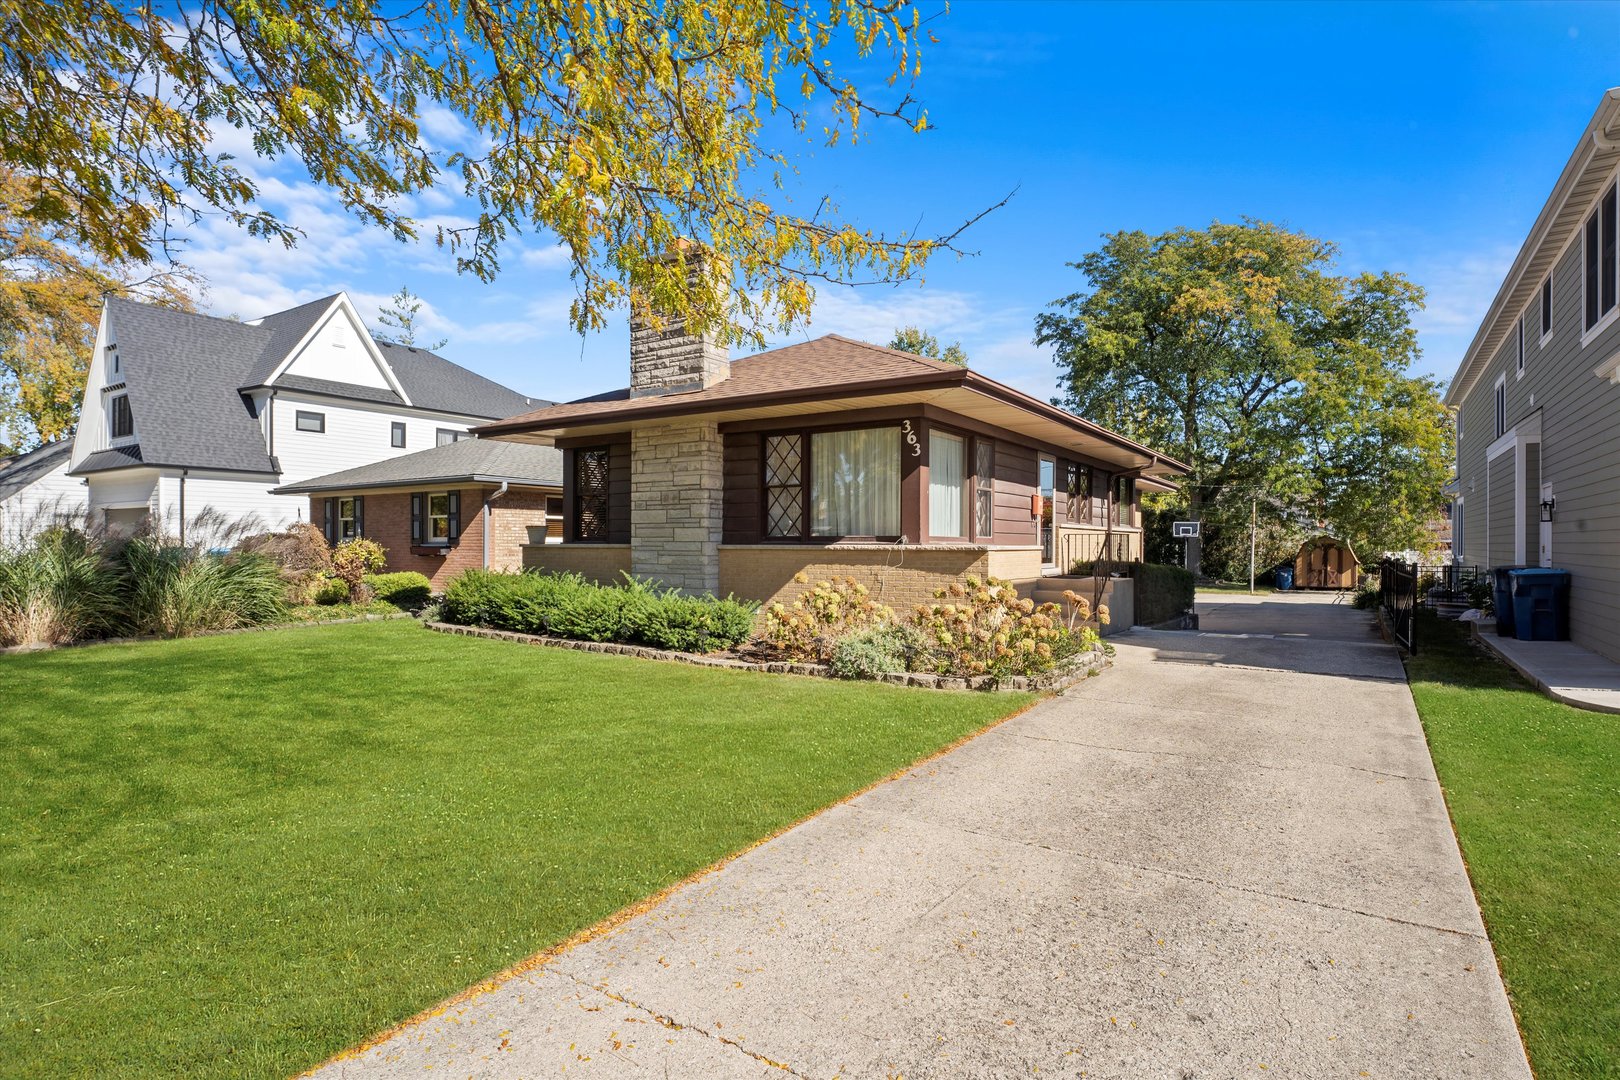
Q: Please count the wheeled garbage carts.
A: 3